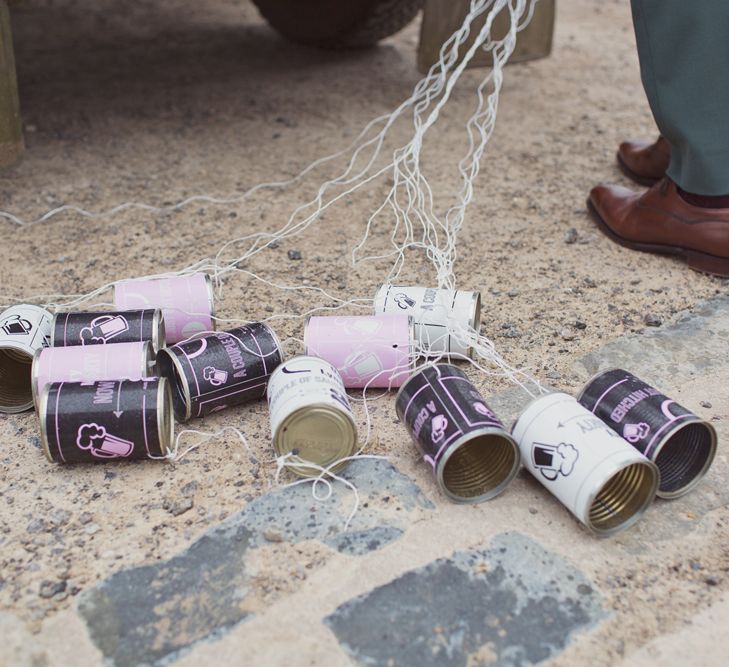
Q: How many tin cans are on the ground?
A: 12